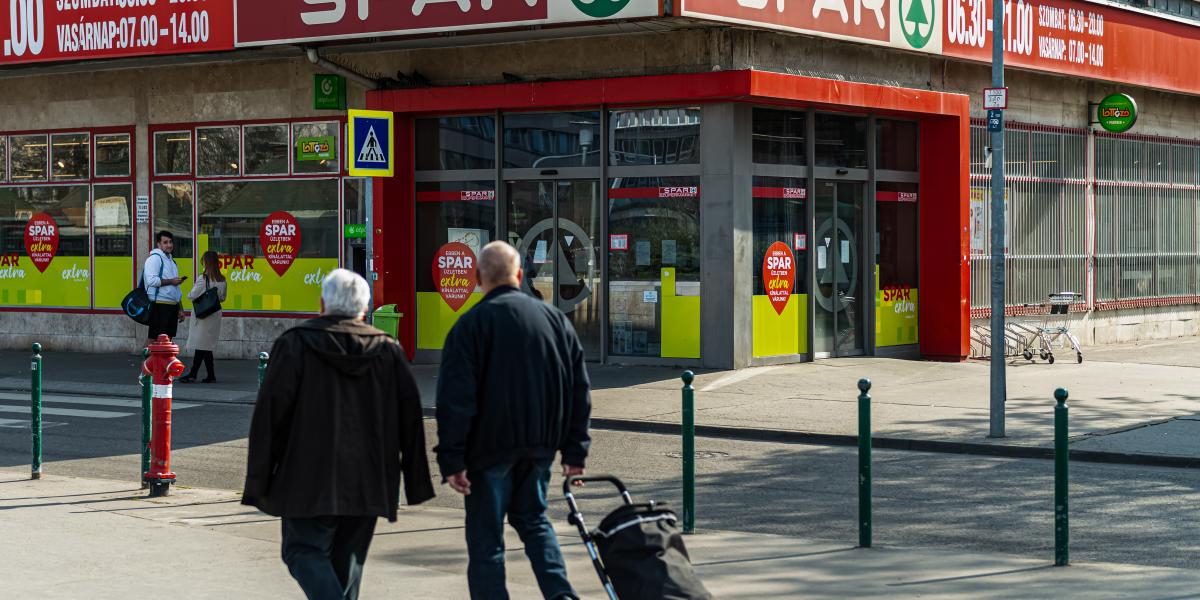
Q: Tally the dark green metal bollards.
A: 6